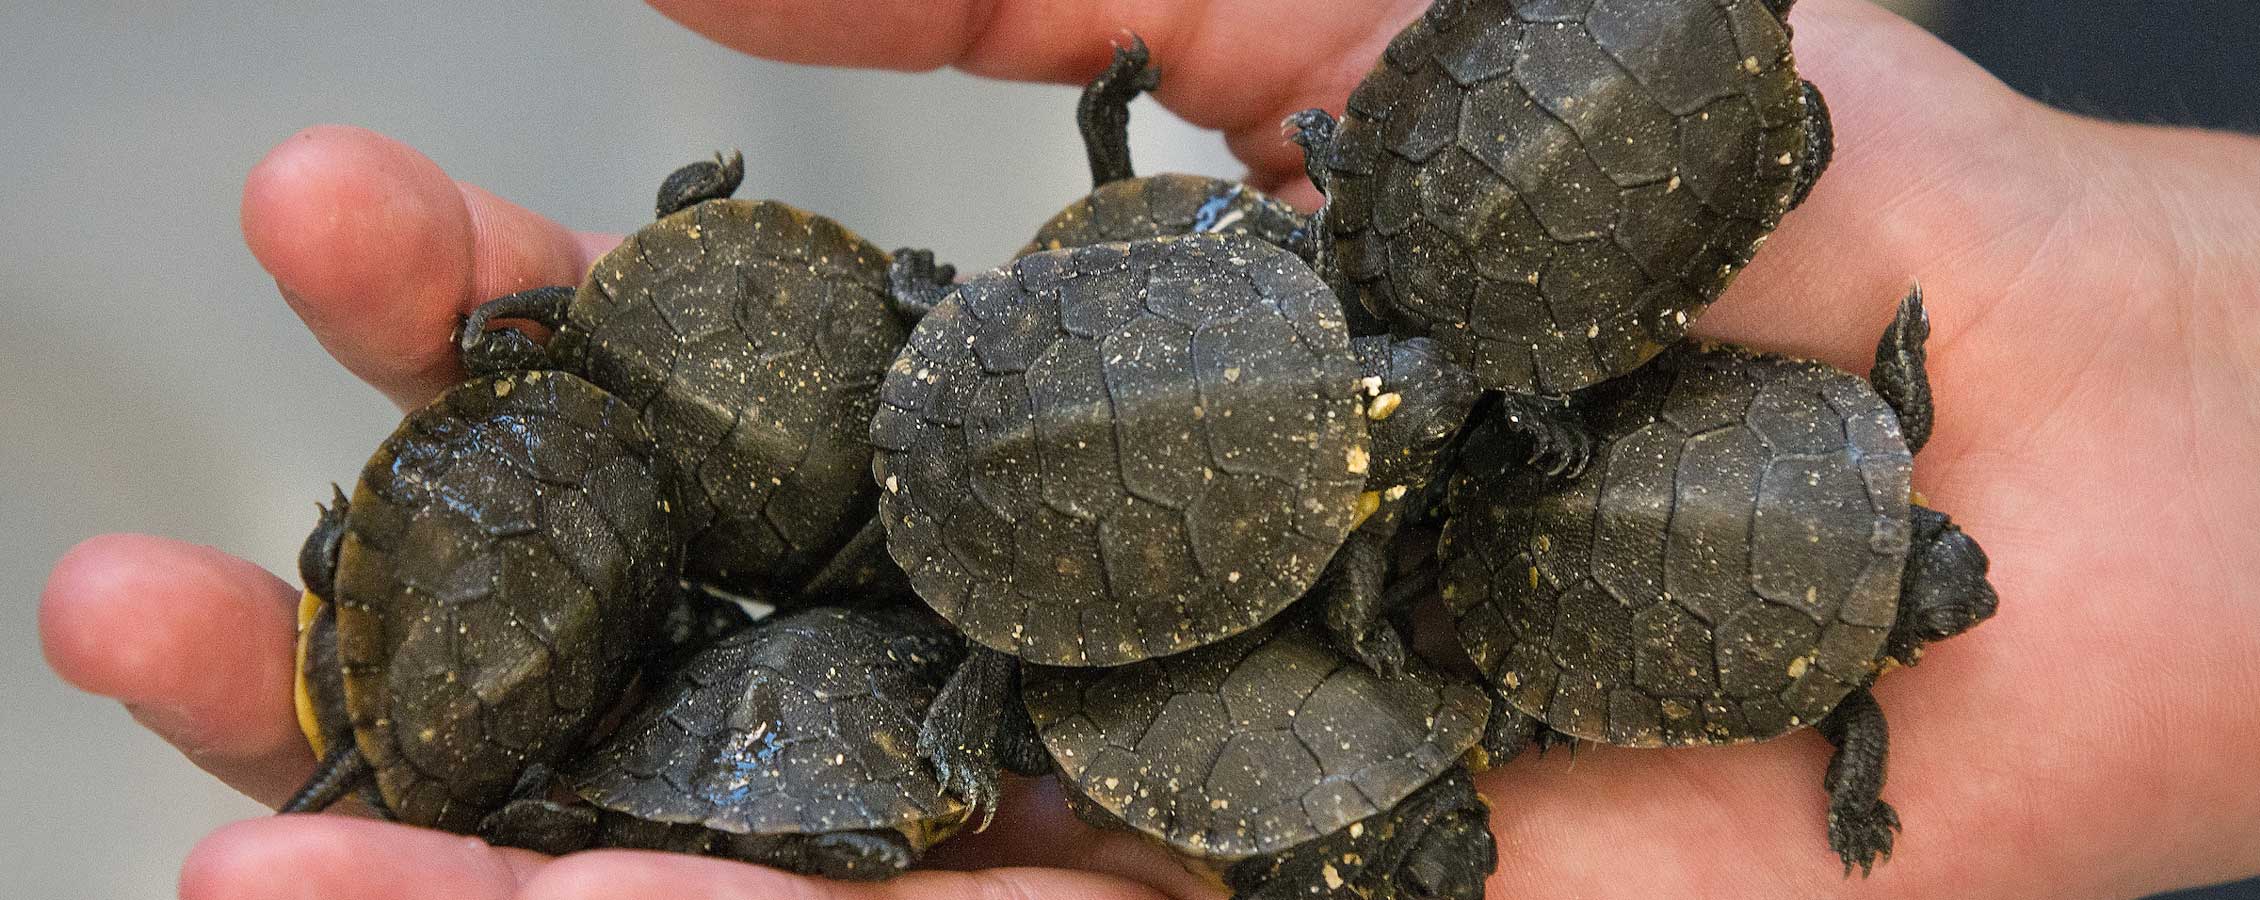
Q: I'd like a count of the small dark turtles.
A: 8